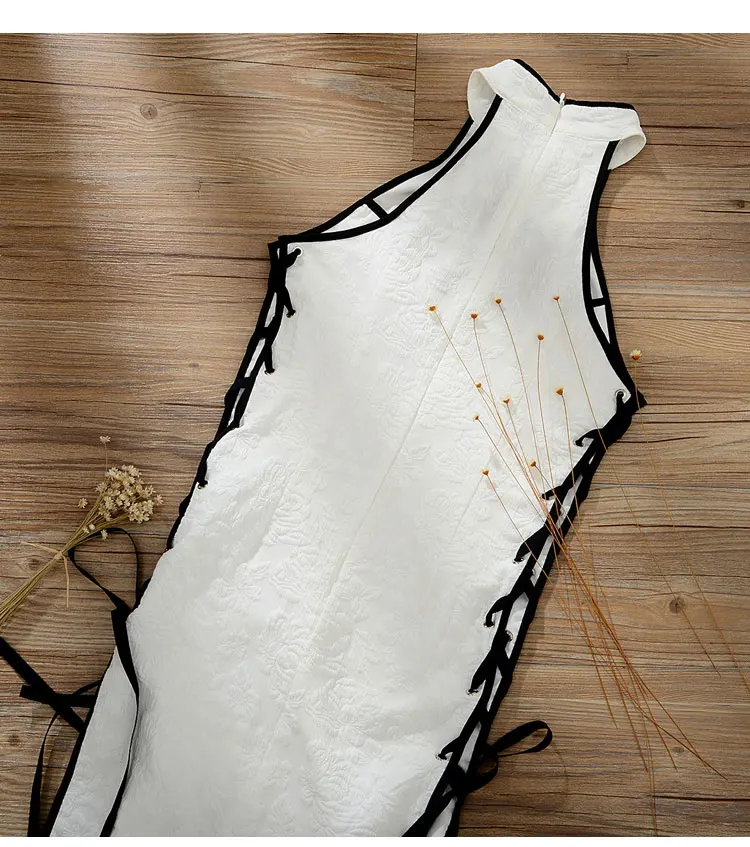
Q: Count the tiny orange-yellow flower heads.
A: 12